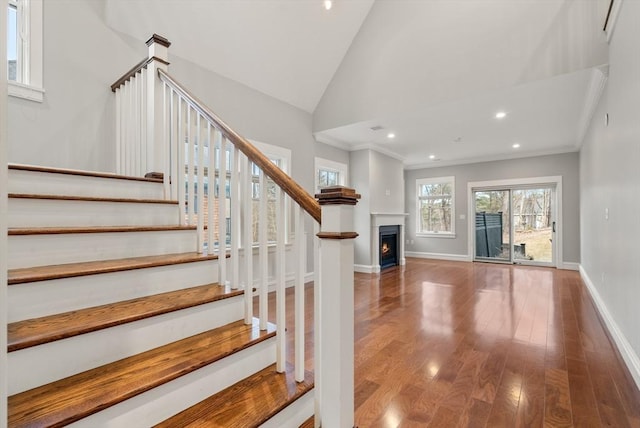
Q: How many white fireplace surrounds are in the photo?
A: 1